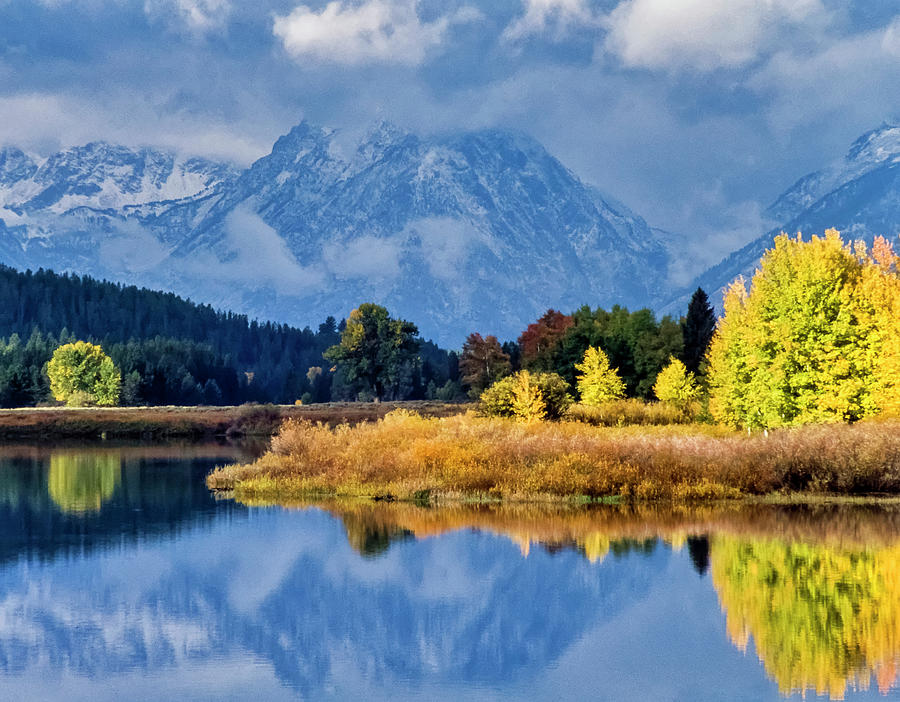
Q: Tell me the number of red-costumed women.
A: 0